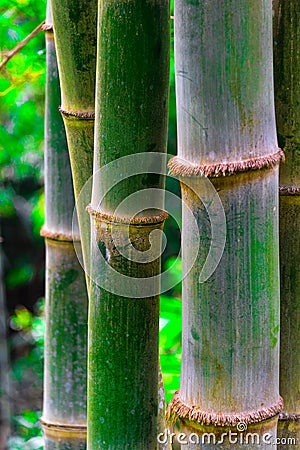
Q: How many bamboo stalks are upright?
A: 5